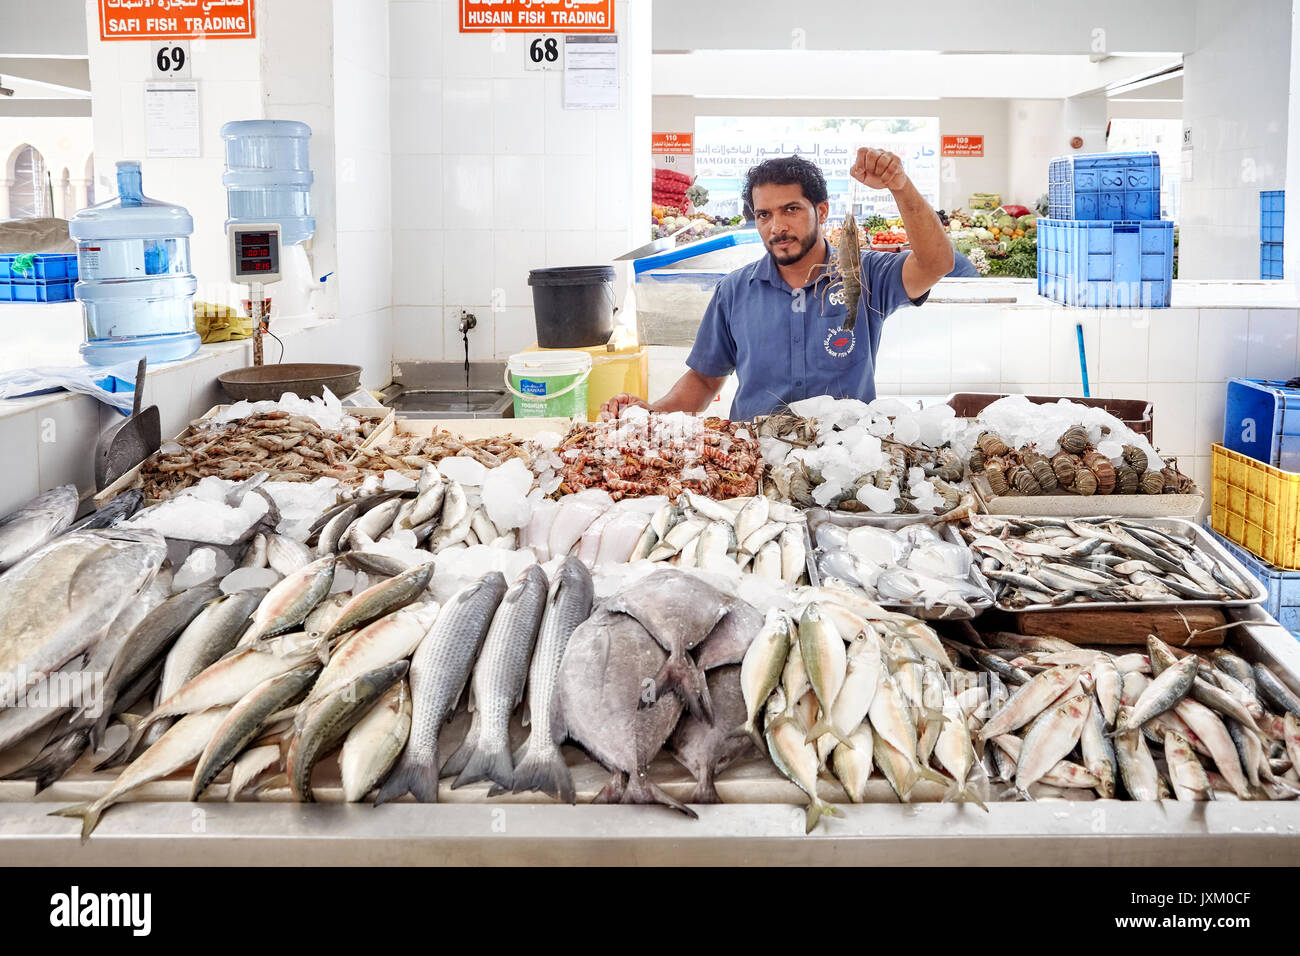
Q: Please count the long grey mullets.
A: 3